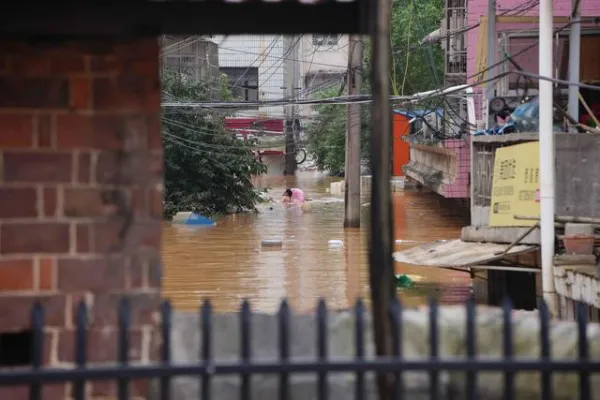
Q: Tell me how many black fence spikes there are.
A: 15